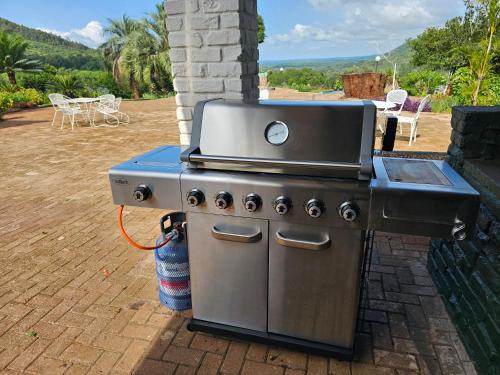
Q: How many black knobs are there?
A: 7